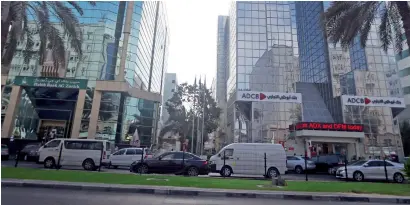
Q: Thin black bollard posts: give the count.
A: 10